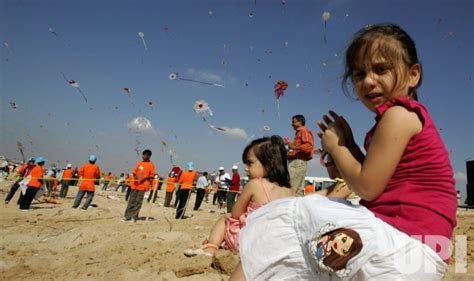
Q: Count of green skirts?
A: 0